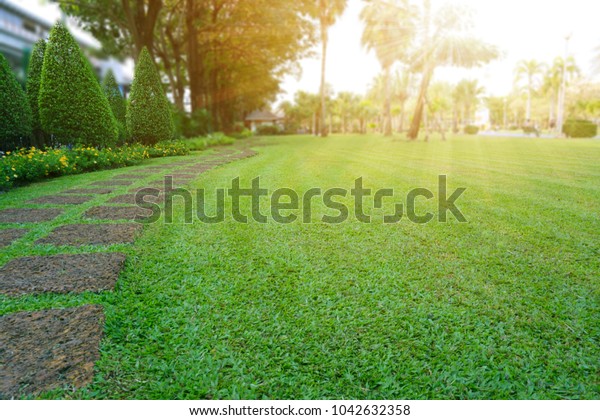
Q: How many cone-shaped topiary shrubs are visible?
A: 5